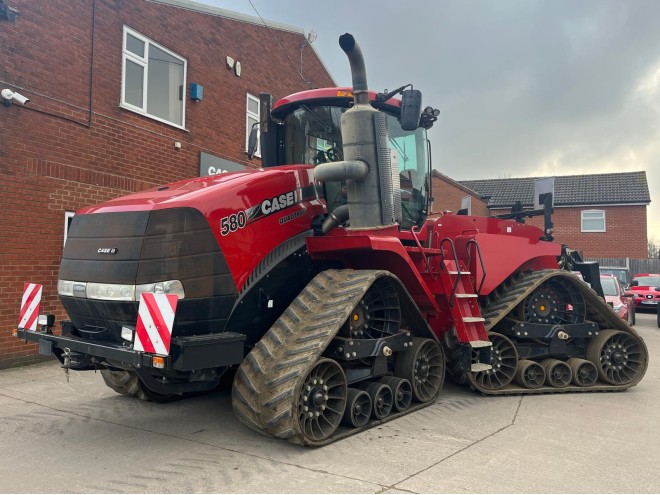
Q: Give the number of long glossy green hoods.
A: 0